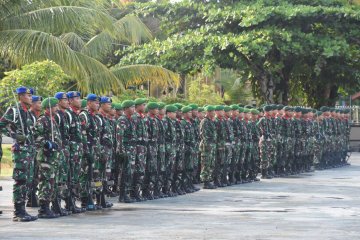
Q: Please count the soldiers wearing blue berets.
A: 6